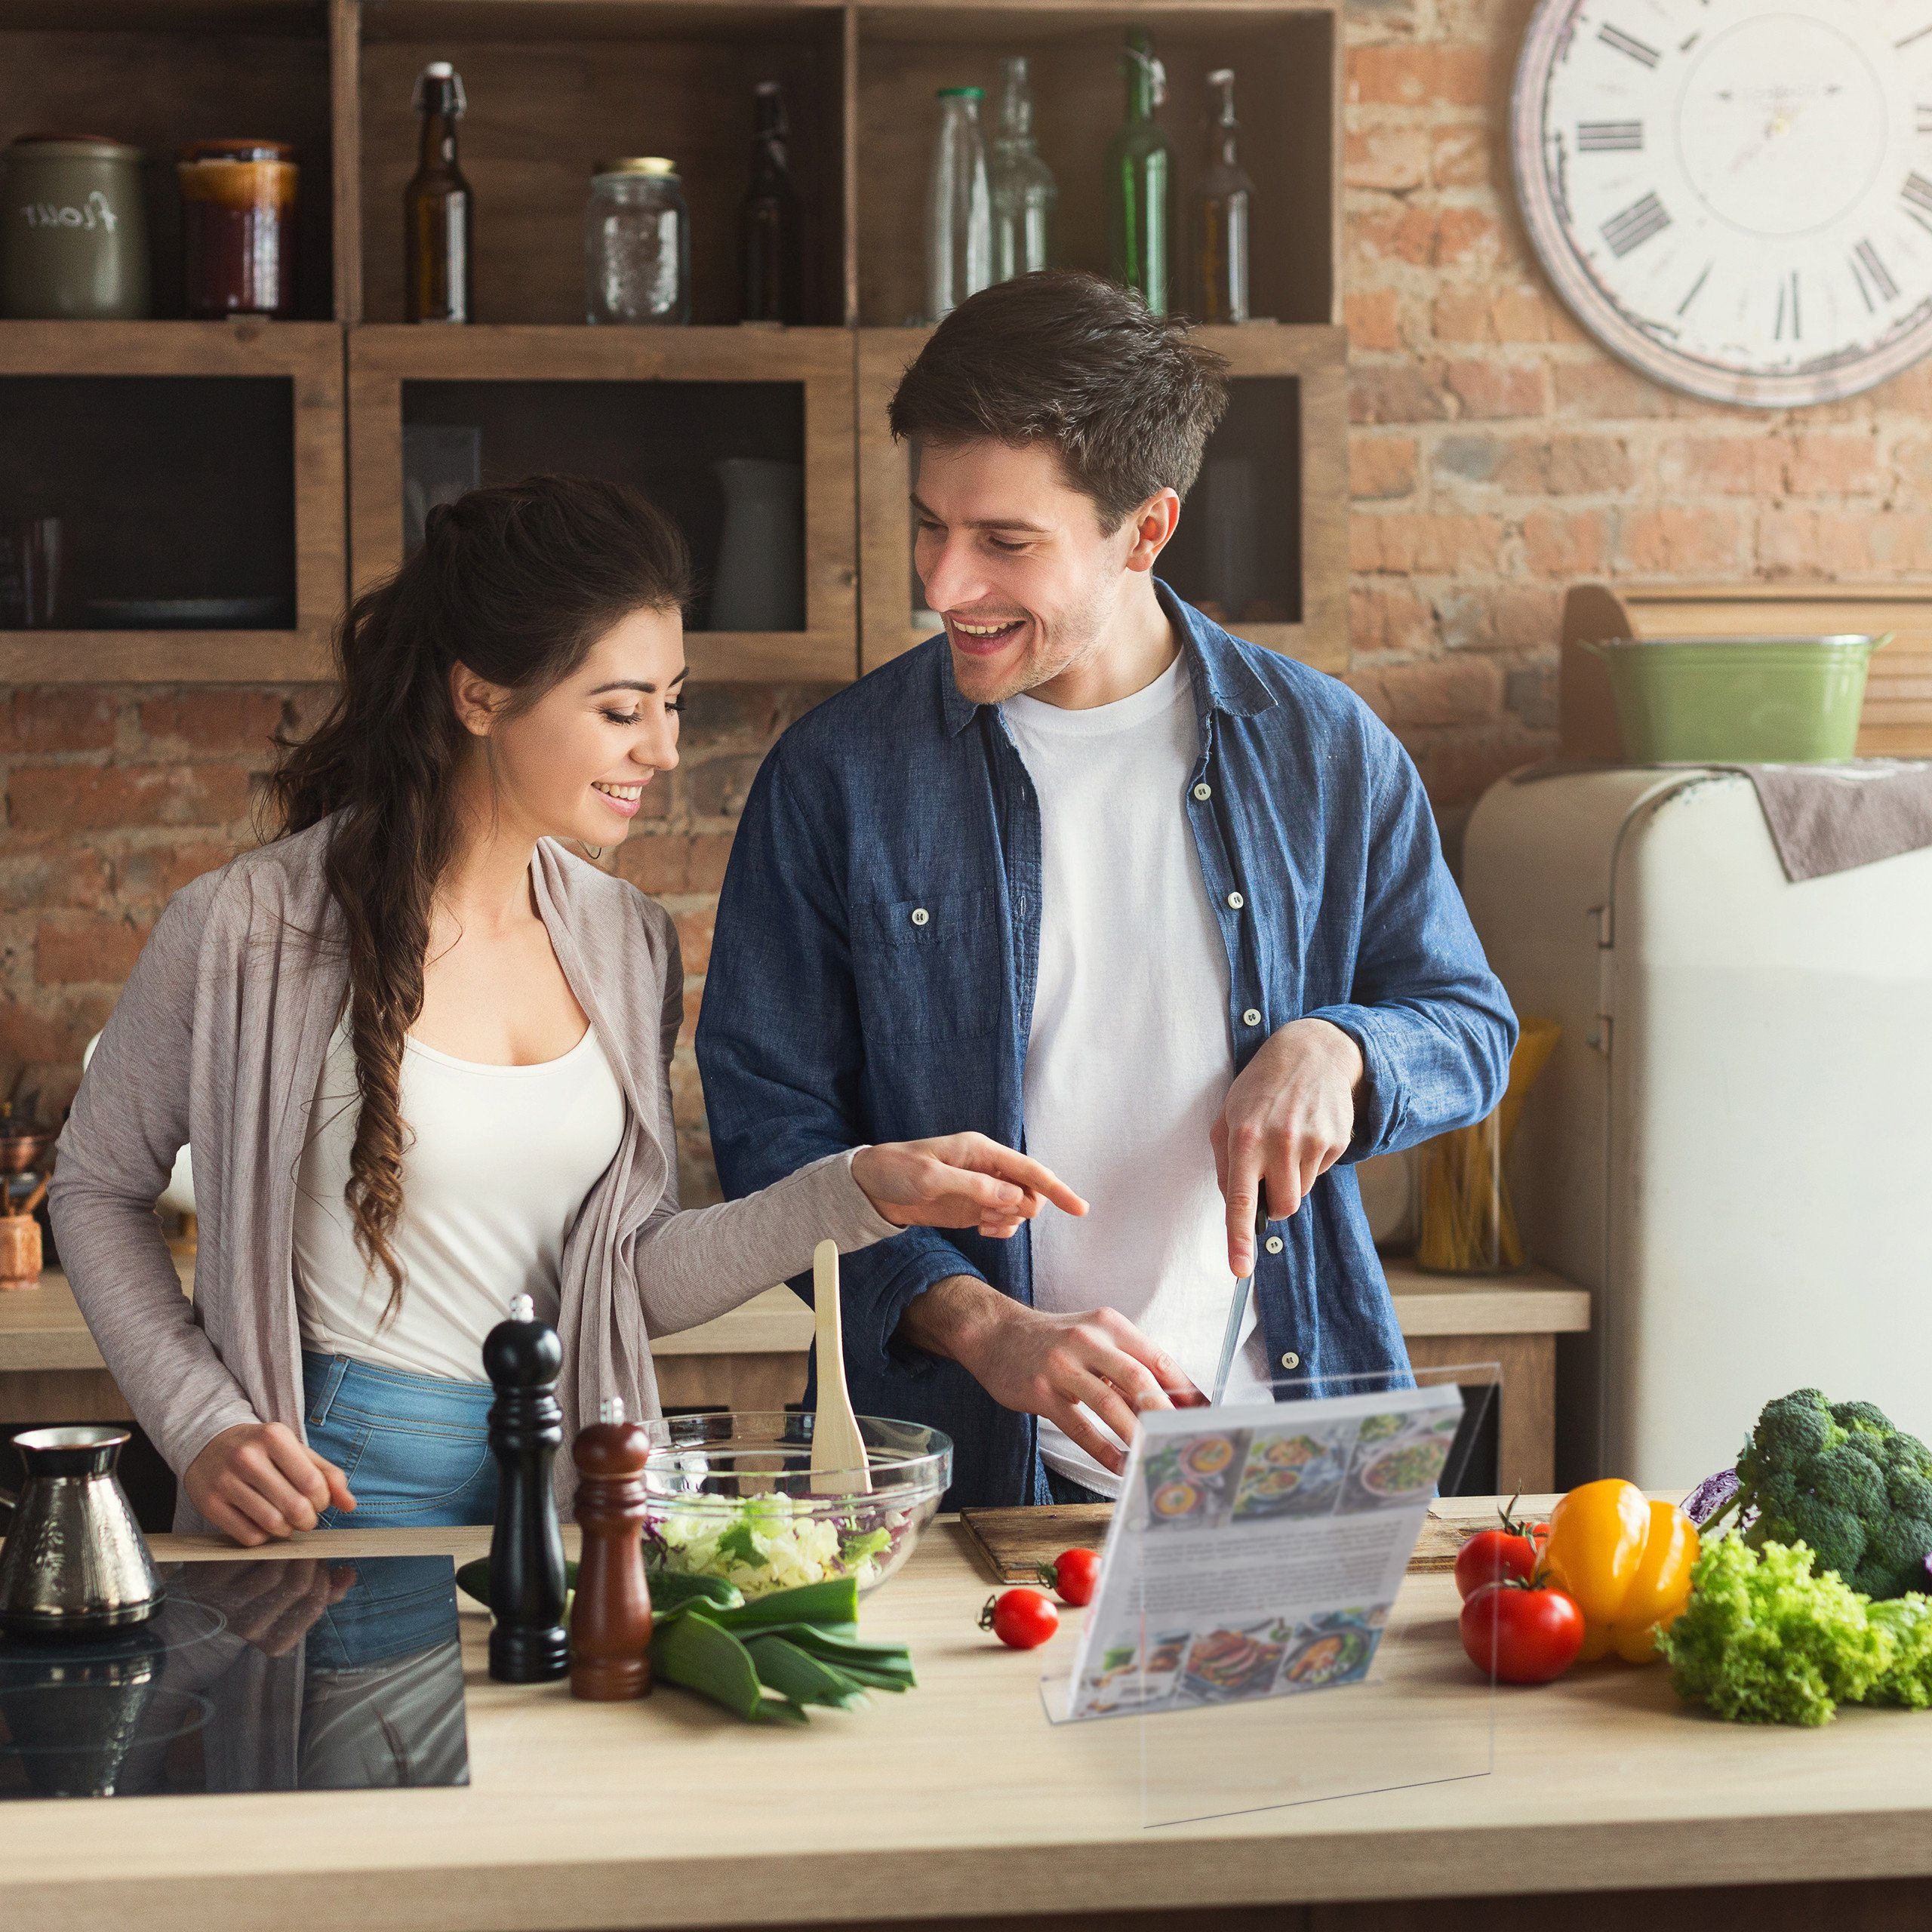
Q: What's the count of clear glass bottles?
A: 2